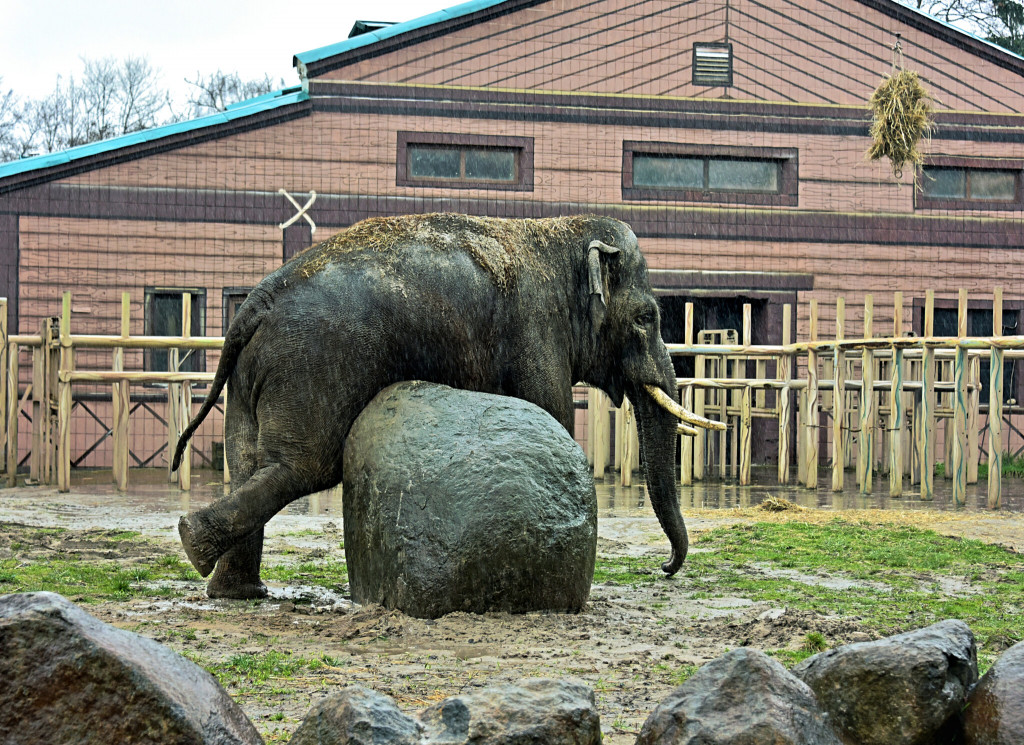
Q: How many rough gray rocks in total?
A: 7